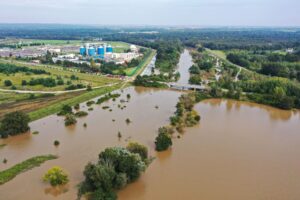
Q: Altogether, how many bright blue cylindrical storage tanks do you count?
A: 4